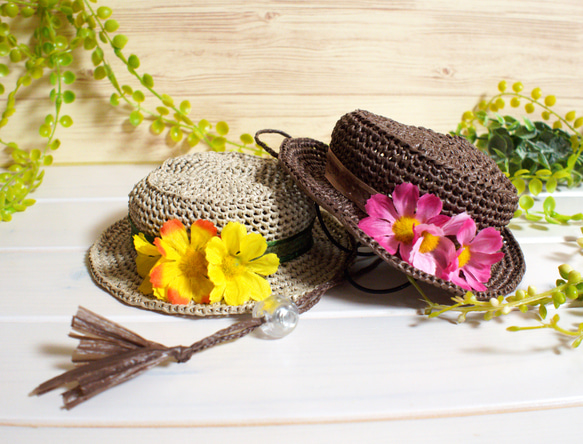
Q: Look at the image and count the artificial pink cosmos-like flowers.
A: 3